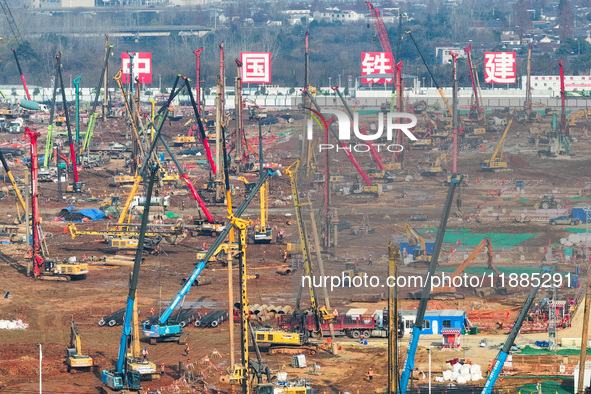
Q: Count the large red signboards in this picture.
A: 4